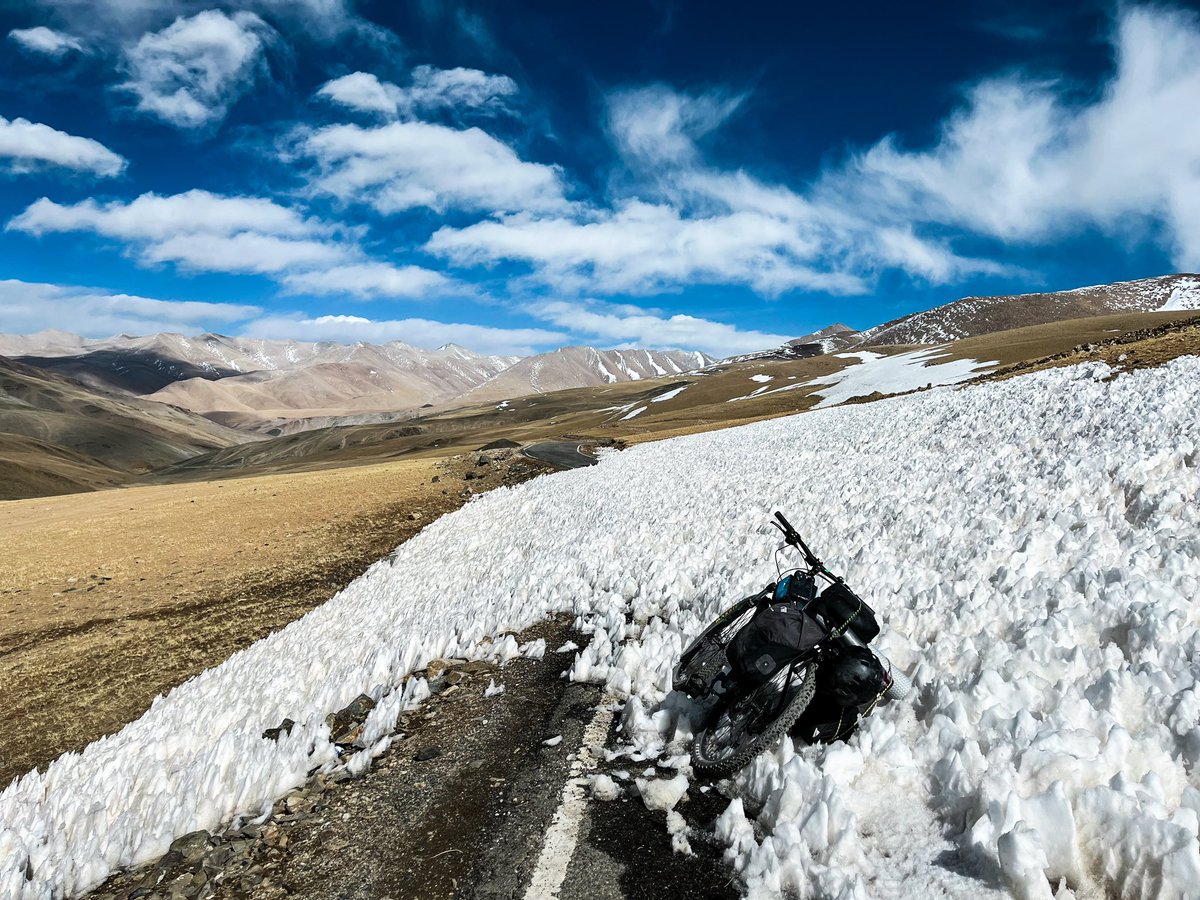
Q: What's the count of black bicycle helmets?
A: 1